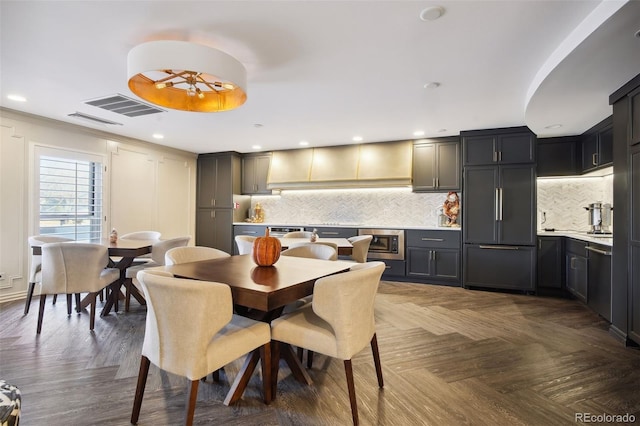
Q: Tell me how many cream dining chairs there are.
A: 12